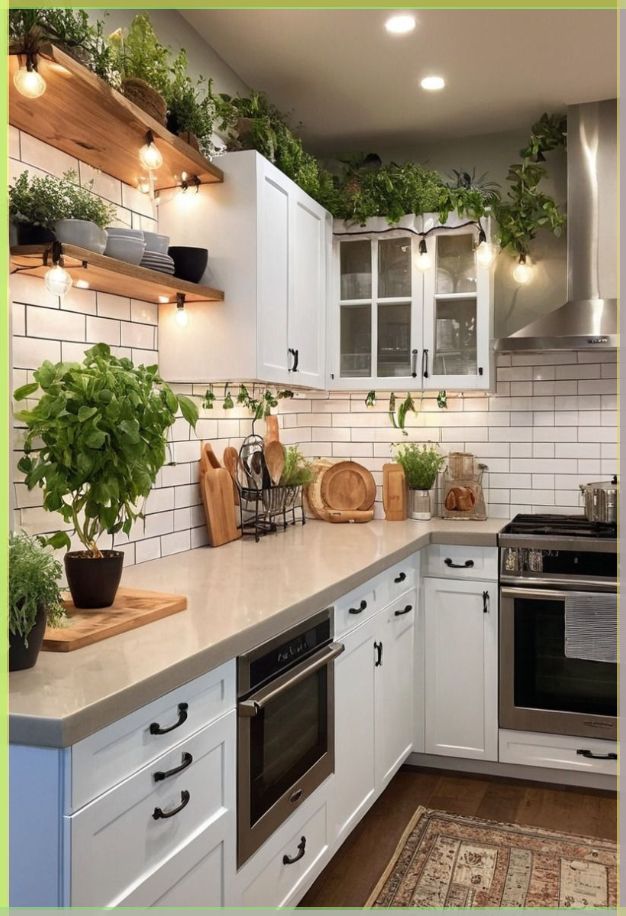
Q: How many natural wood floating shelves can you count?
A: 2